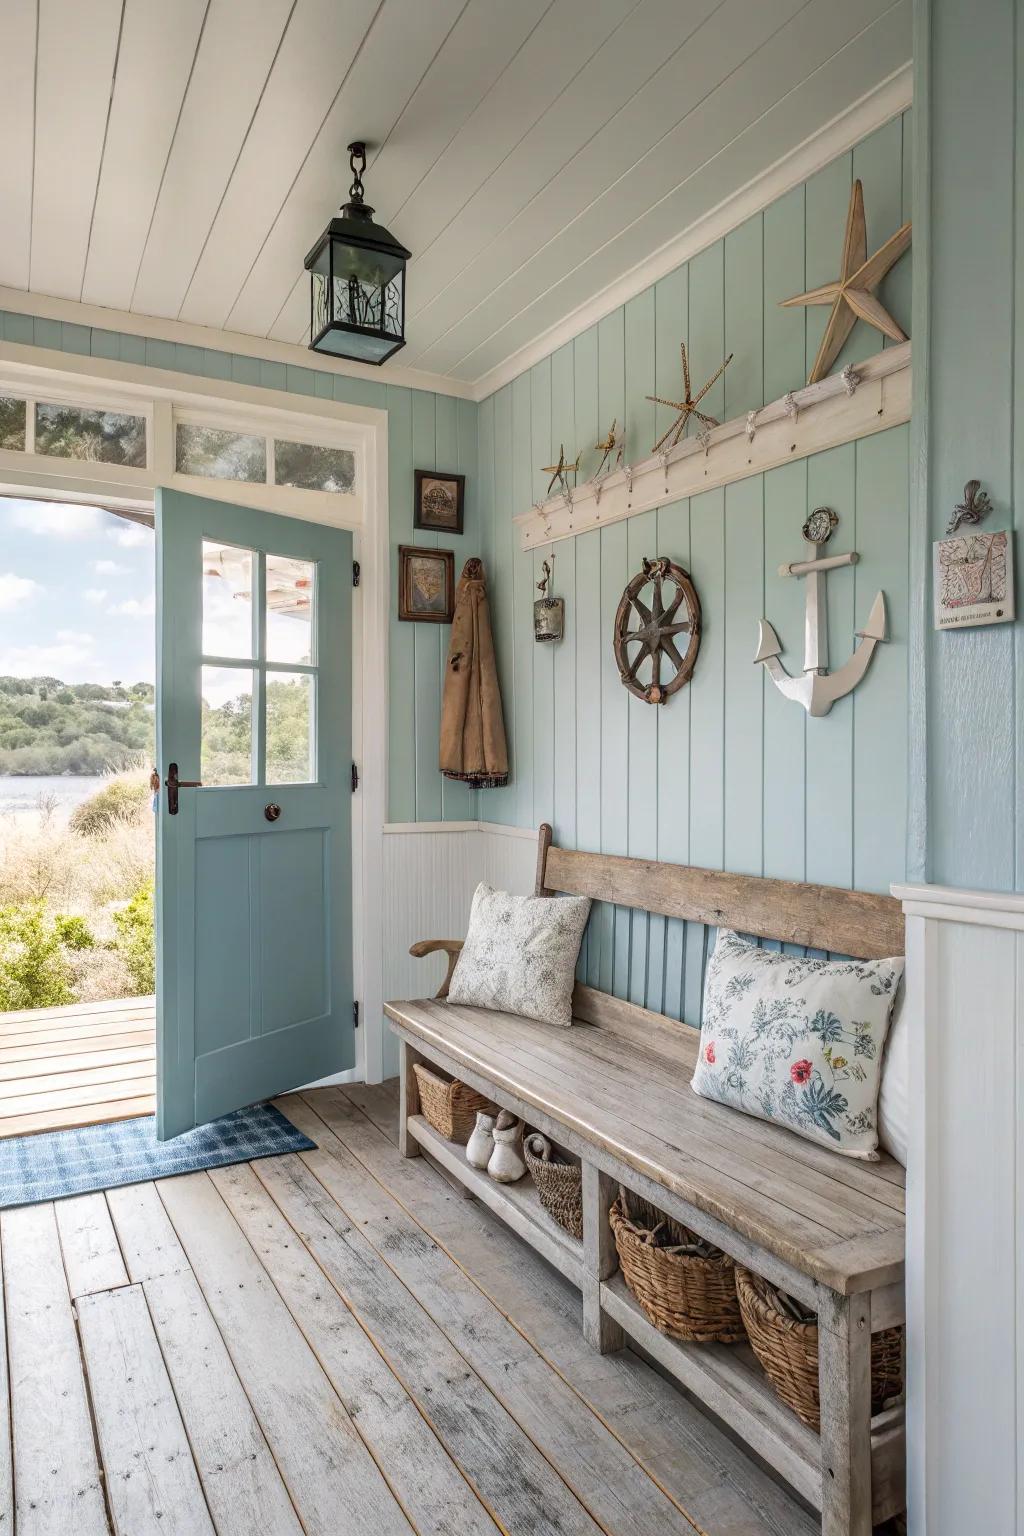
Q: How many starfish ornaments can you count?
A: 4